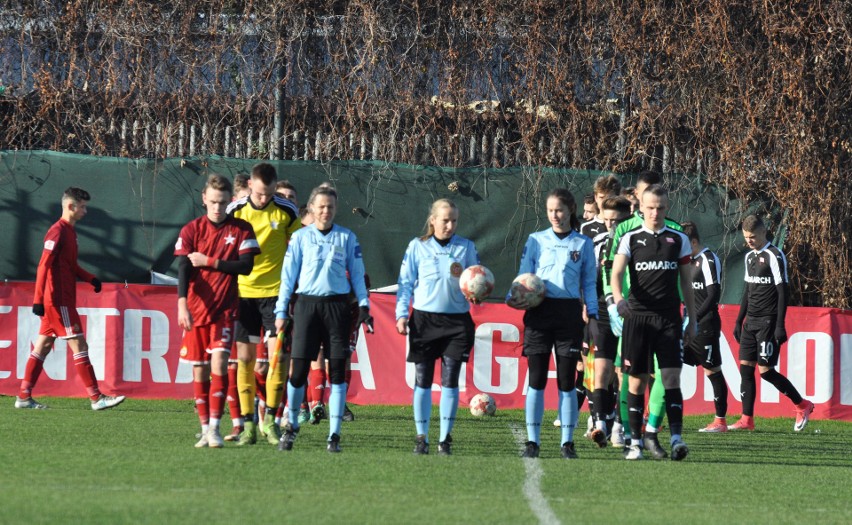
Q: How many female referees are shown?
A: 3